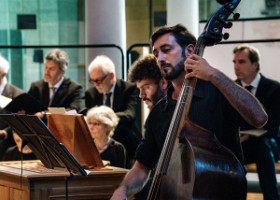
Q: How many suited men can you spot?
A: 4